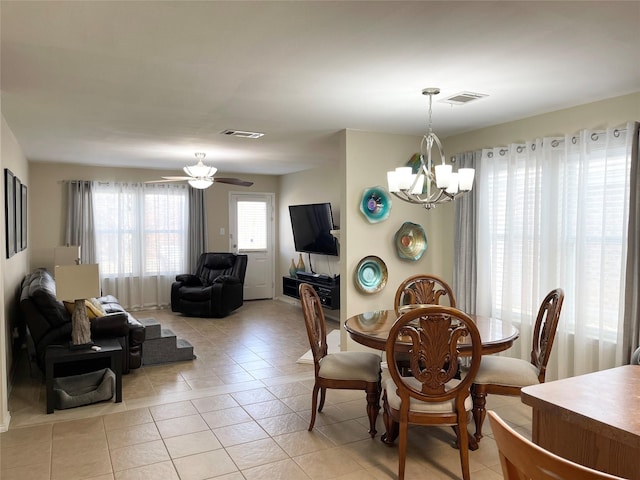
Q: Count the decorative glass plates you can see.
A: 4